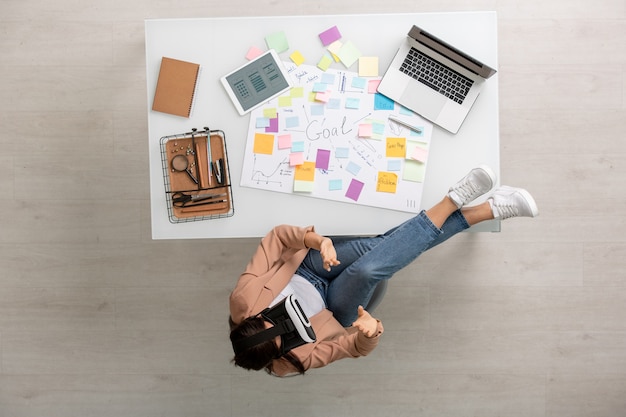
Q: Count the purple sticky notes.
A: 4